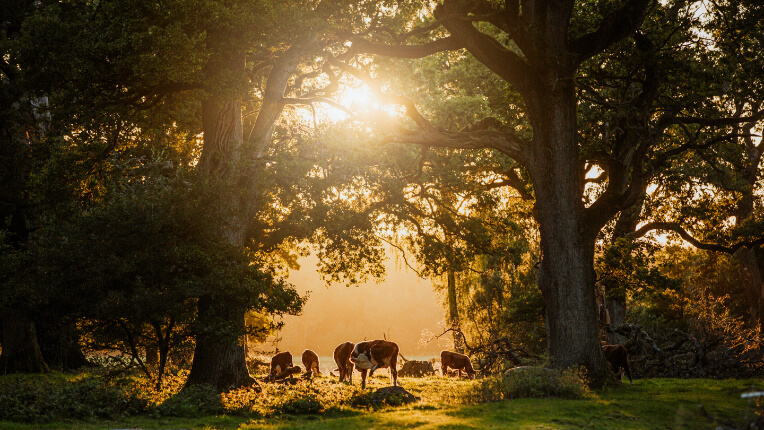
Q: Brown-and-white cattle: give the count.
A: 6